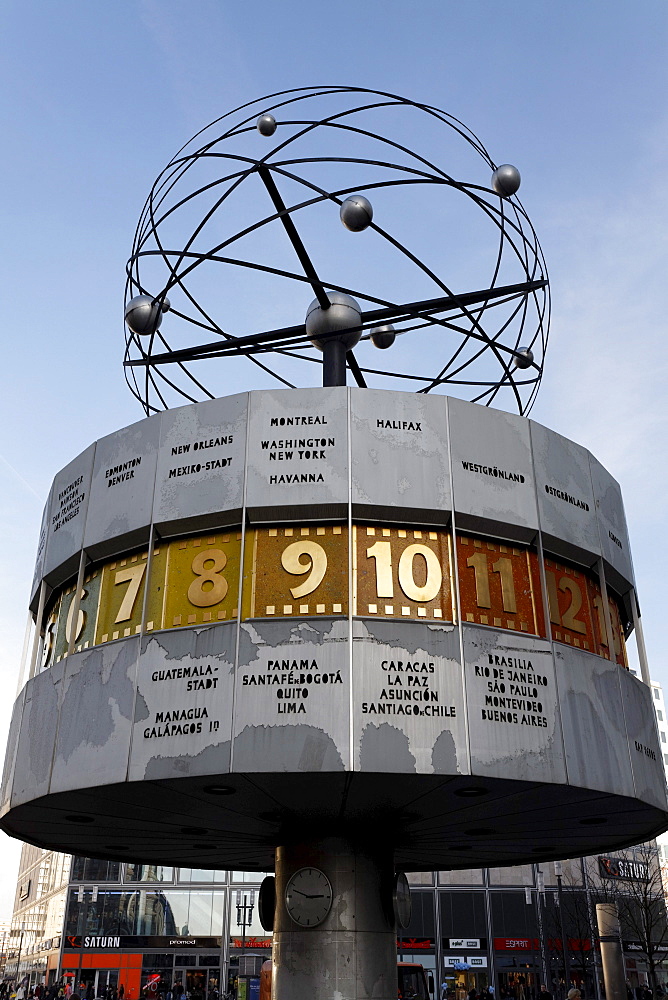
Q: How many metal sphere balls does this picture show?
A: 8